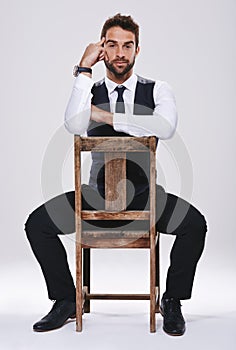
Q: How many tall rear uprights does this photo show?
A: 2